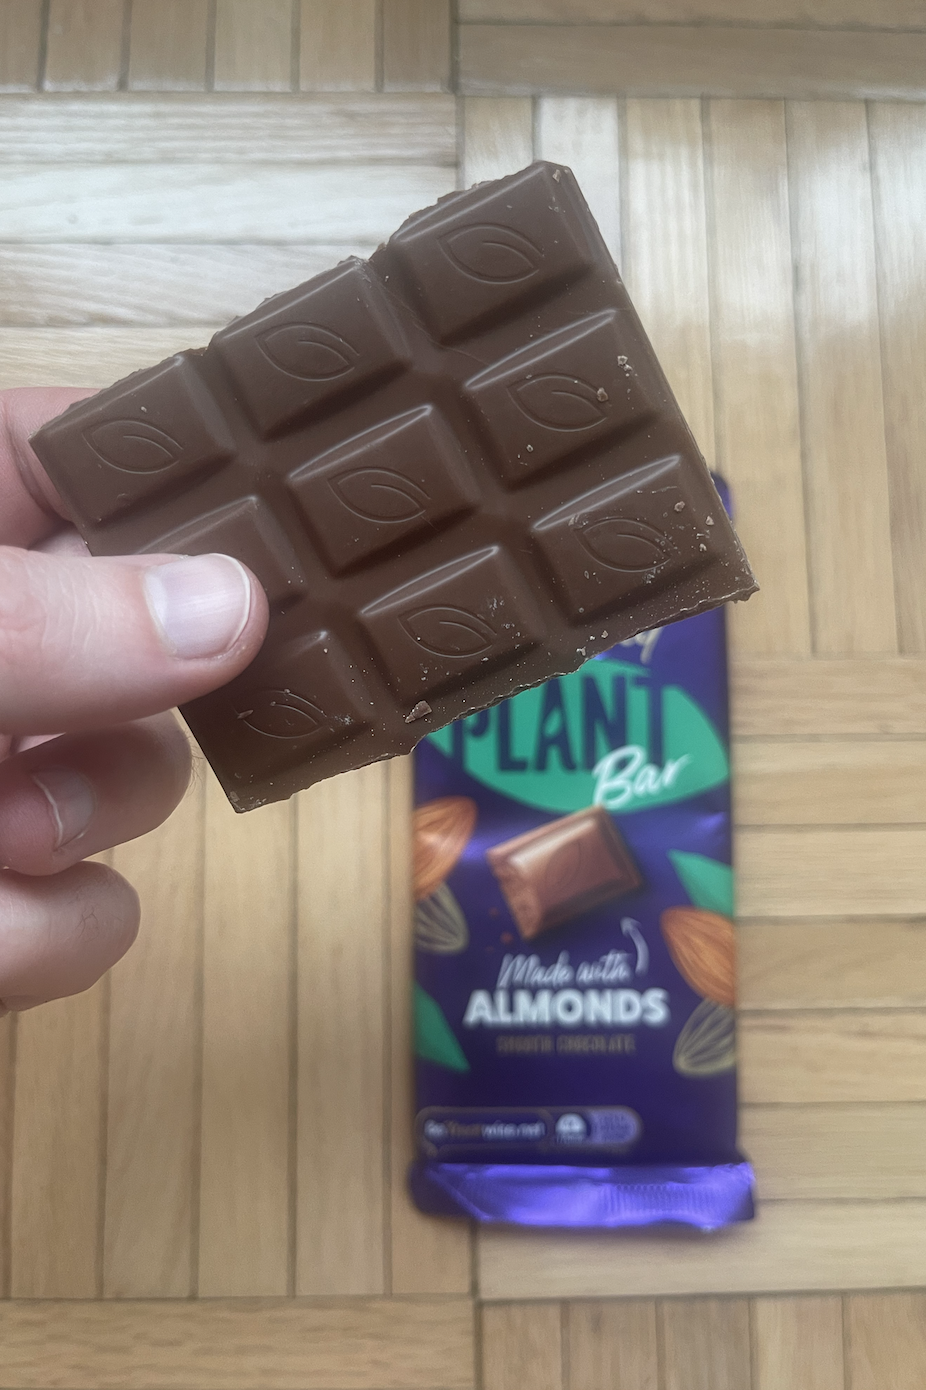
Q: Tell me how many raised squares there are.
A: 9